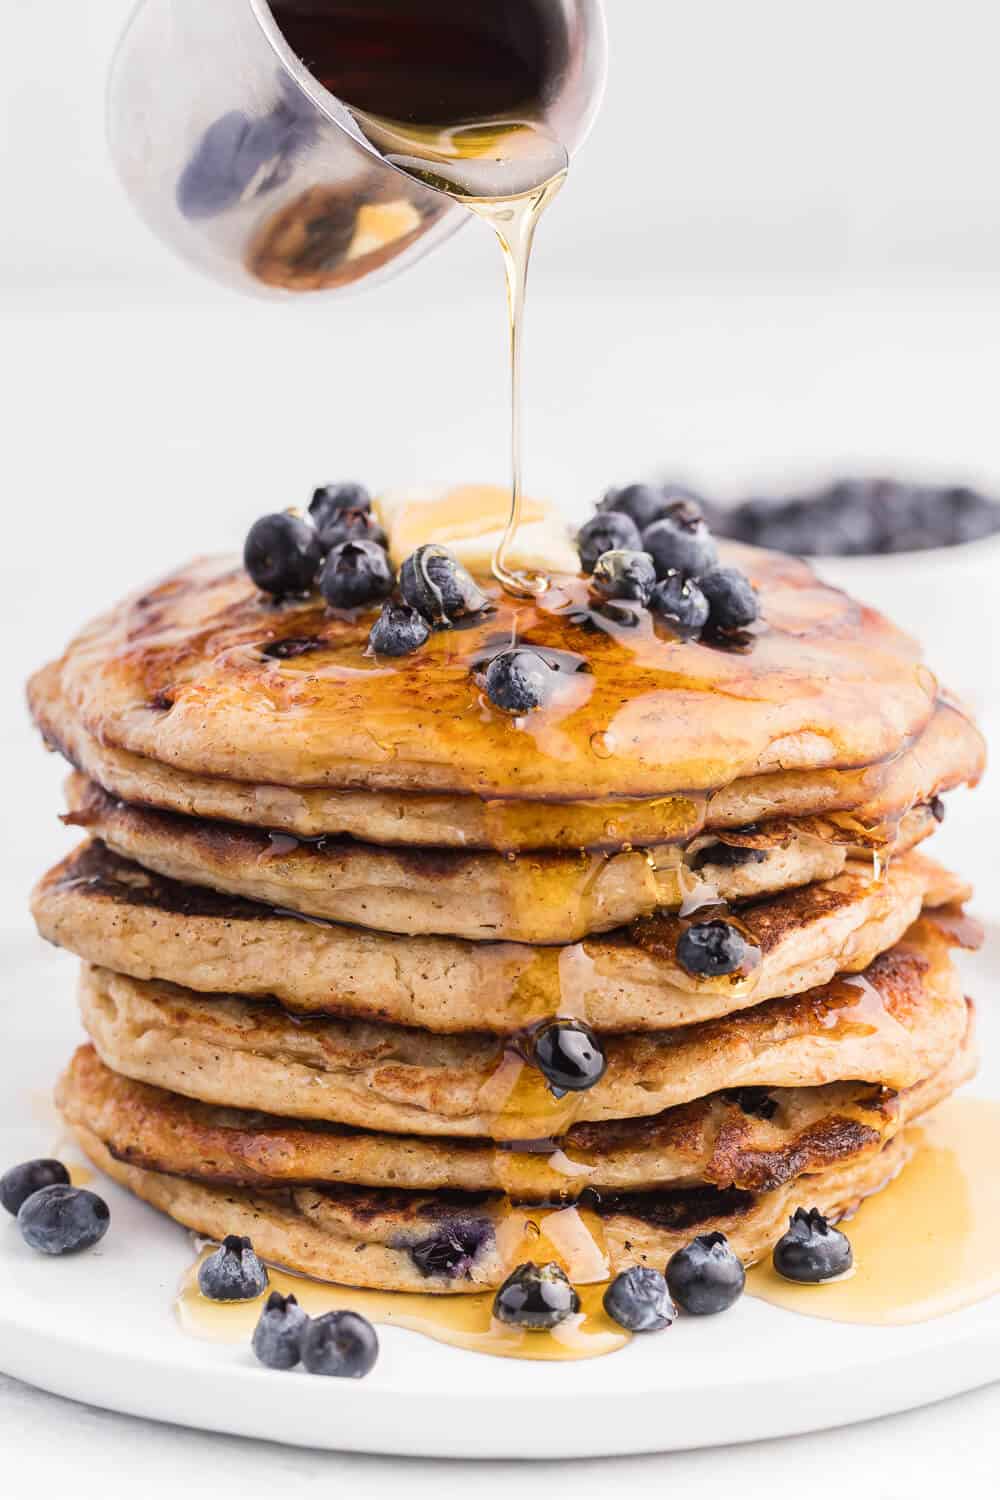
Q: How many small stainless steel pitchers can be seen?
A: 1